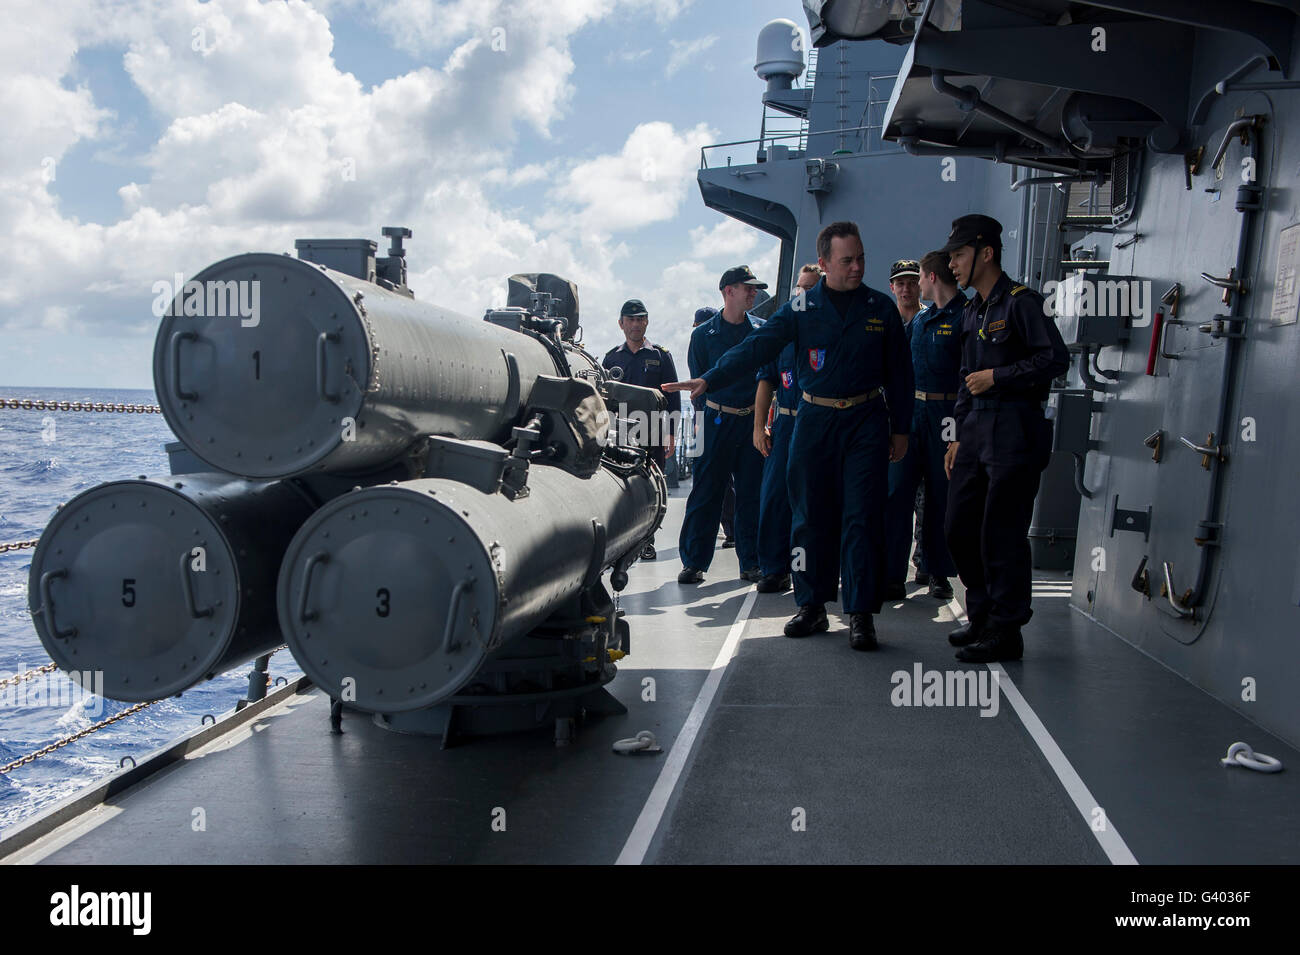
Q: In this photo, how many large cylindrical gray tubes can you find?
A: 3